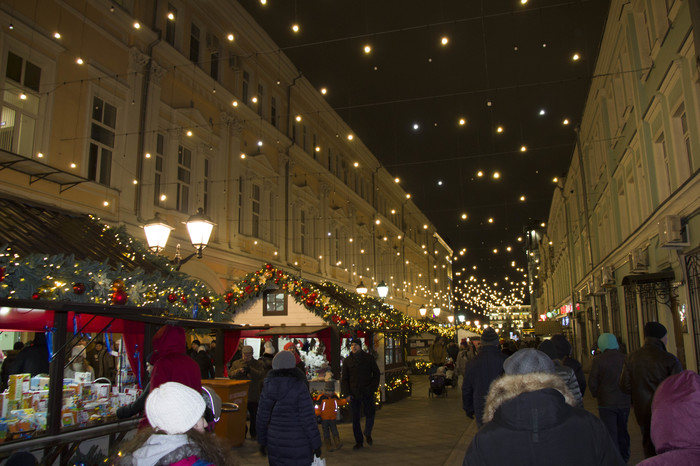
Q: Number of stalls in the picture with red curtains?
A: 2